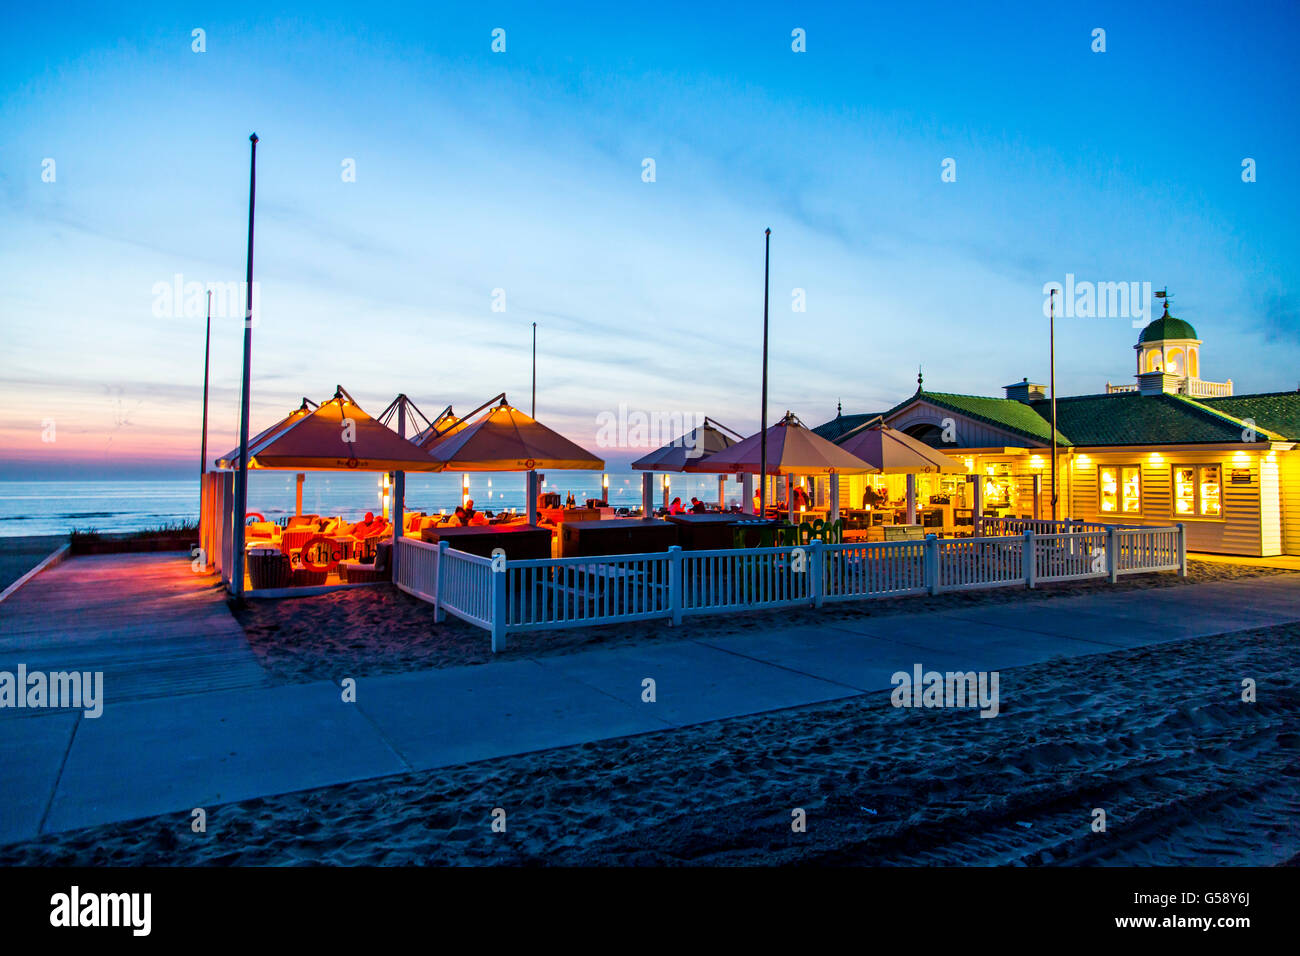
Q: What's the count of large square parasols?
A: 7